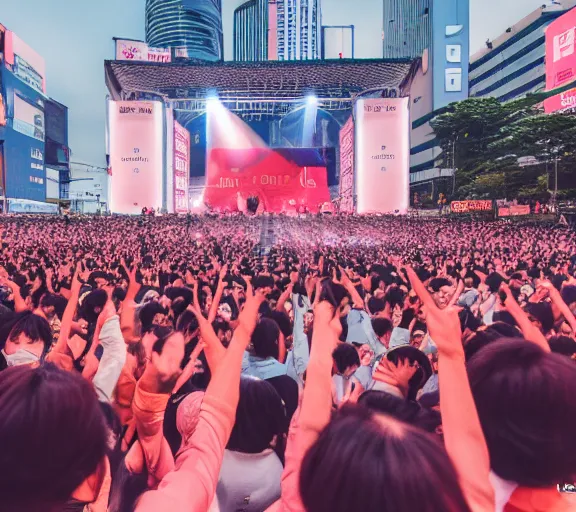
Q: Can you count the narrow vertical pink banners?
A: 2